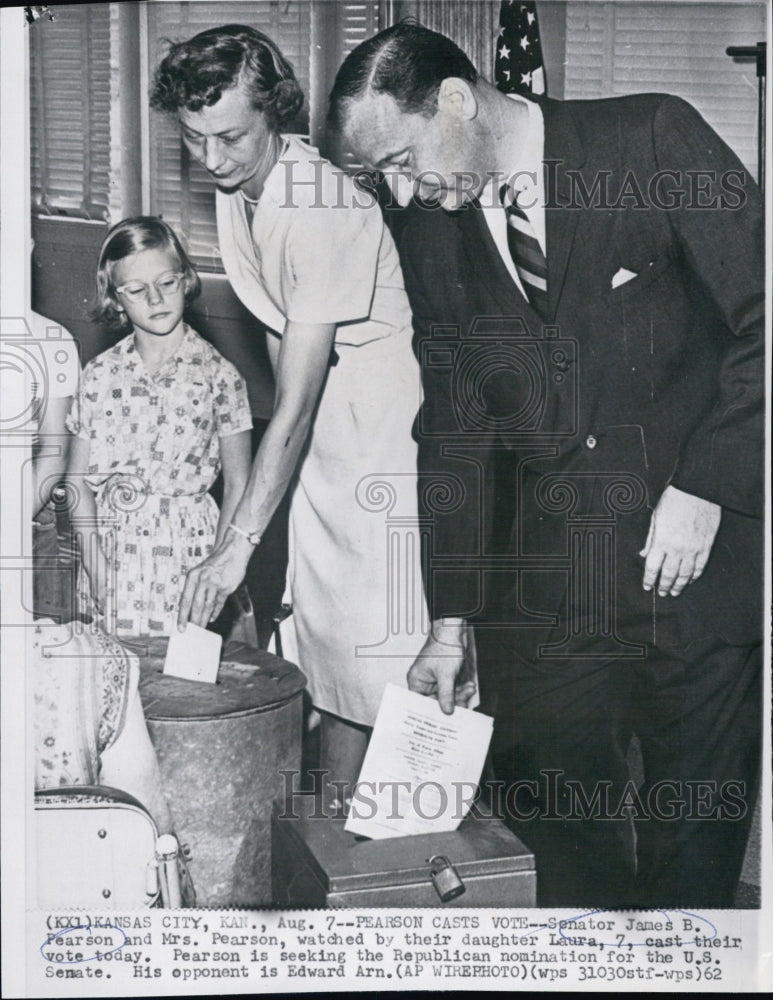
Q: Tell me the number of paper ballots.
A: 2